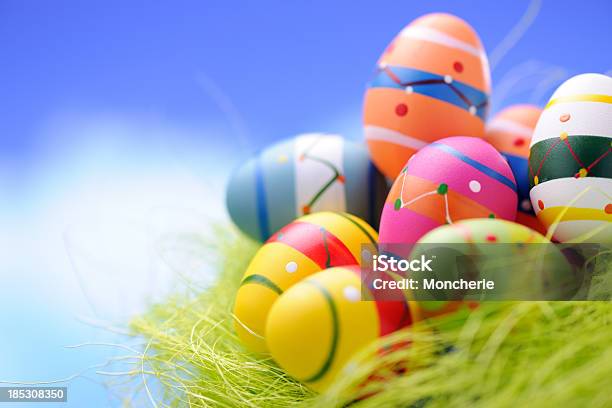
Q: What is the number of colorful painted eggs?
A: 8